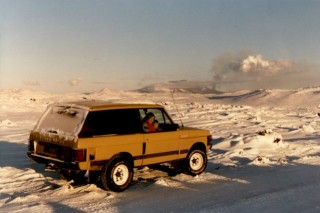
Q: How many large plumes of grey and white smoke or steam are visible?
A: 1